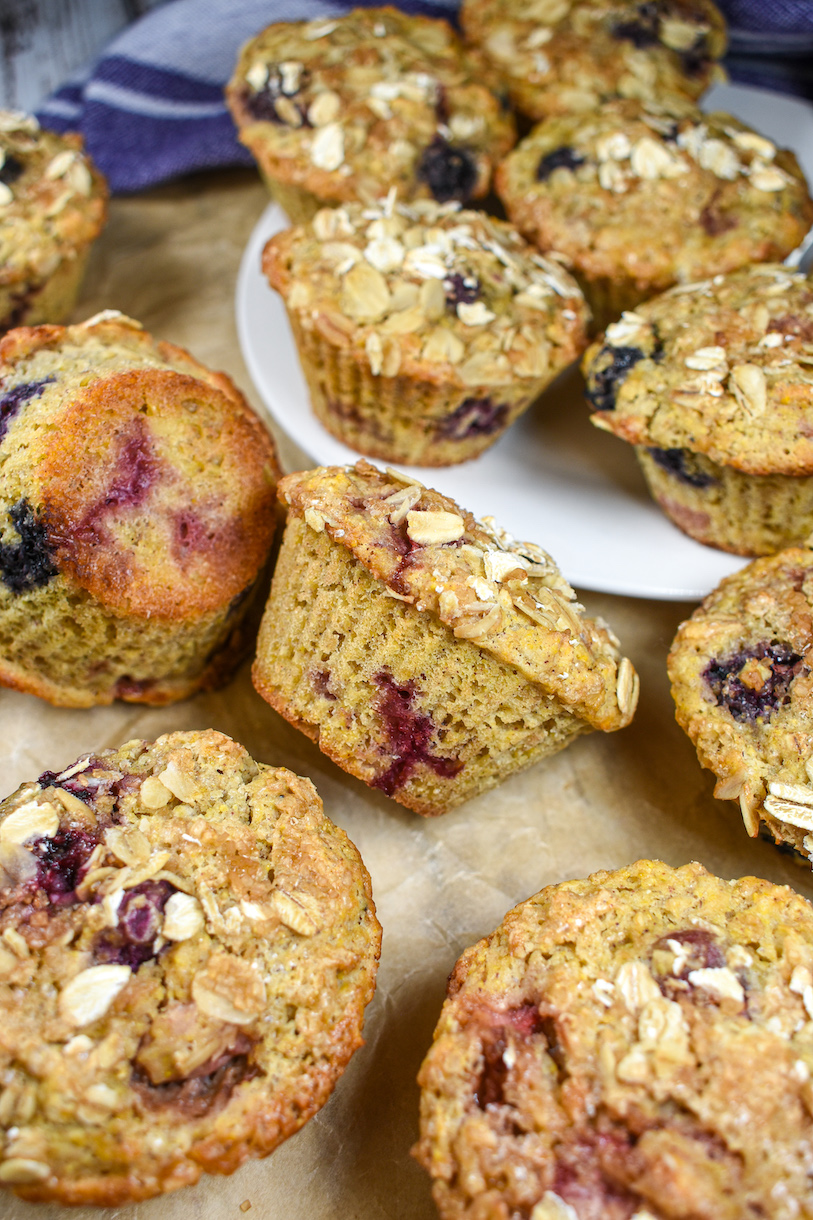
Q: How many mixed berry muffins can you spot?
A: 11